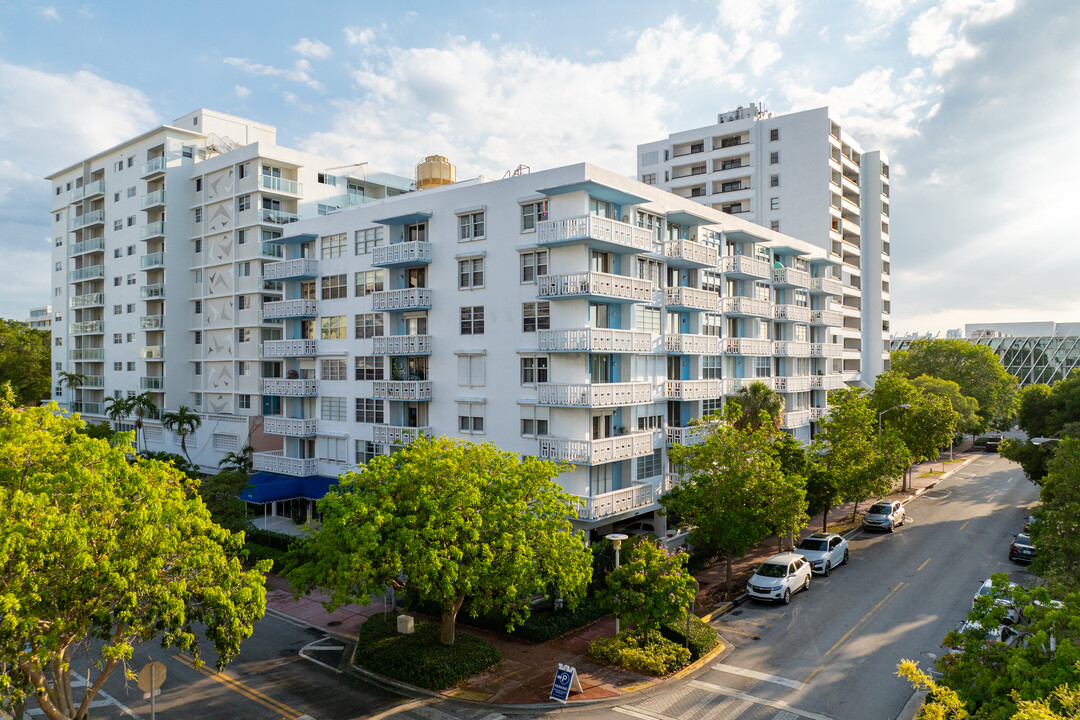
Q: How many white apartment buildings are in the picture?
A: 3